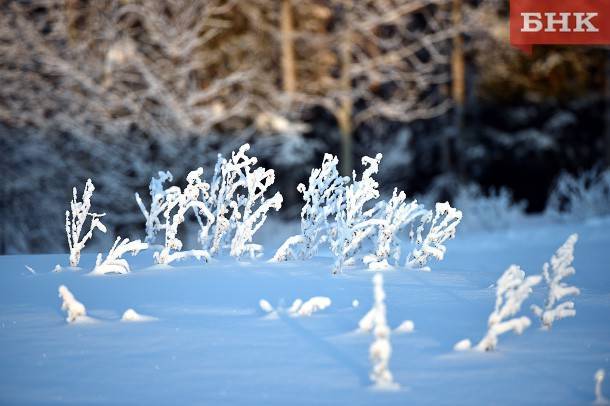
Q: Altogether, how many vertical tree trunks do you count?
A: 3